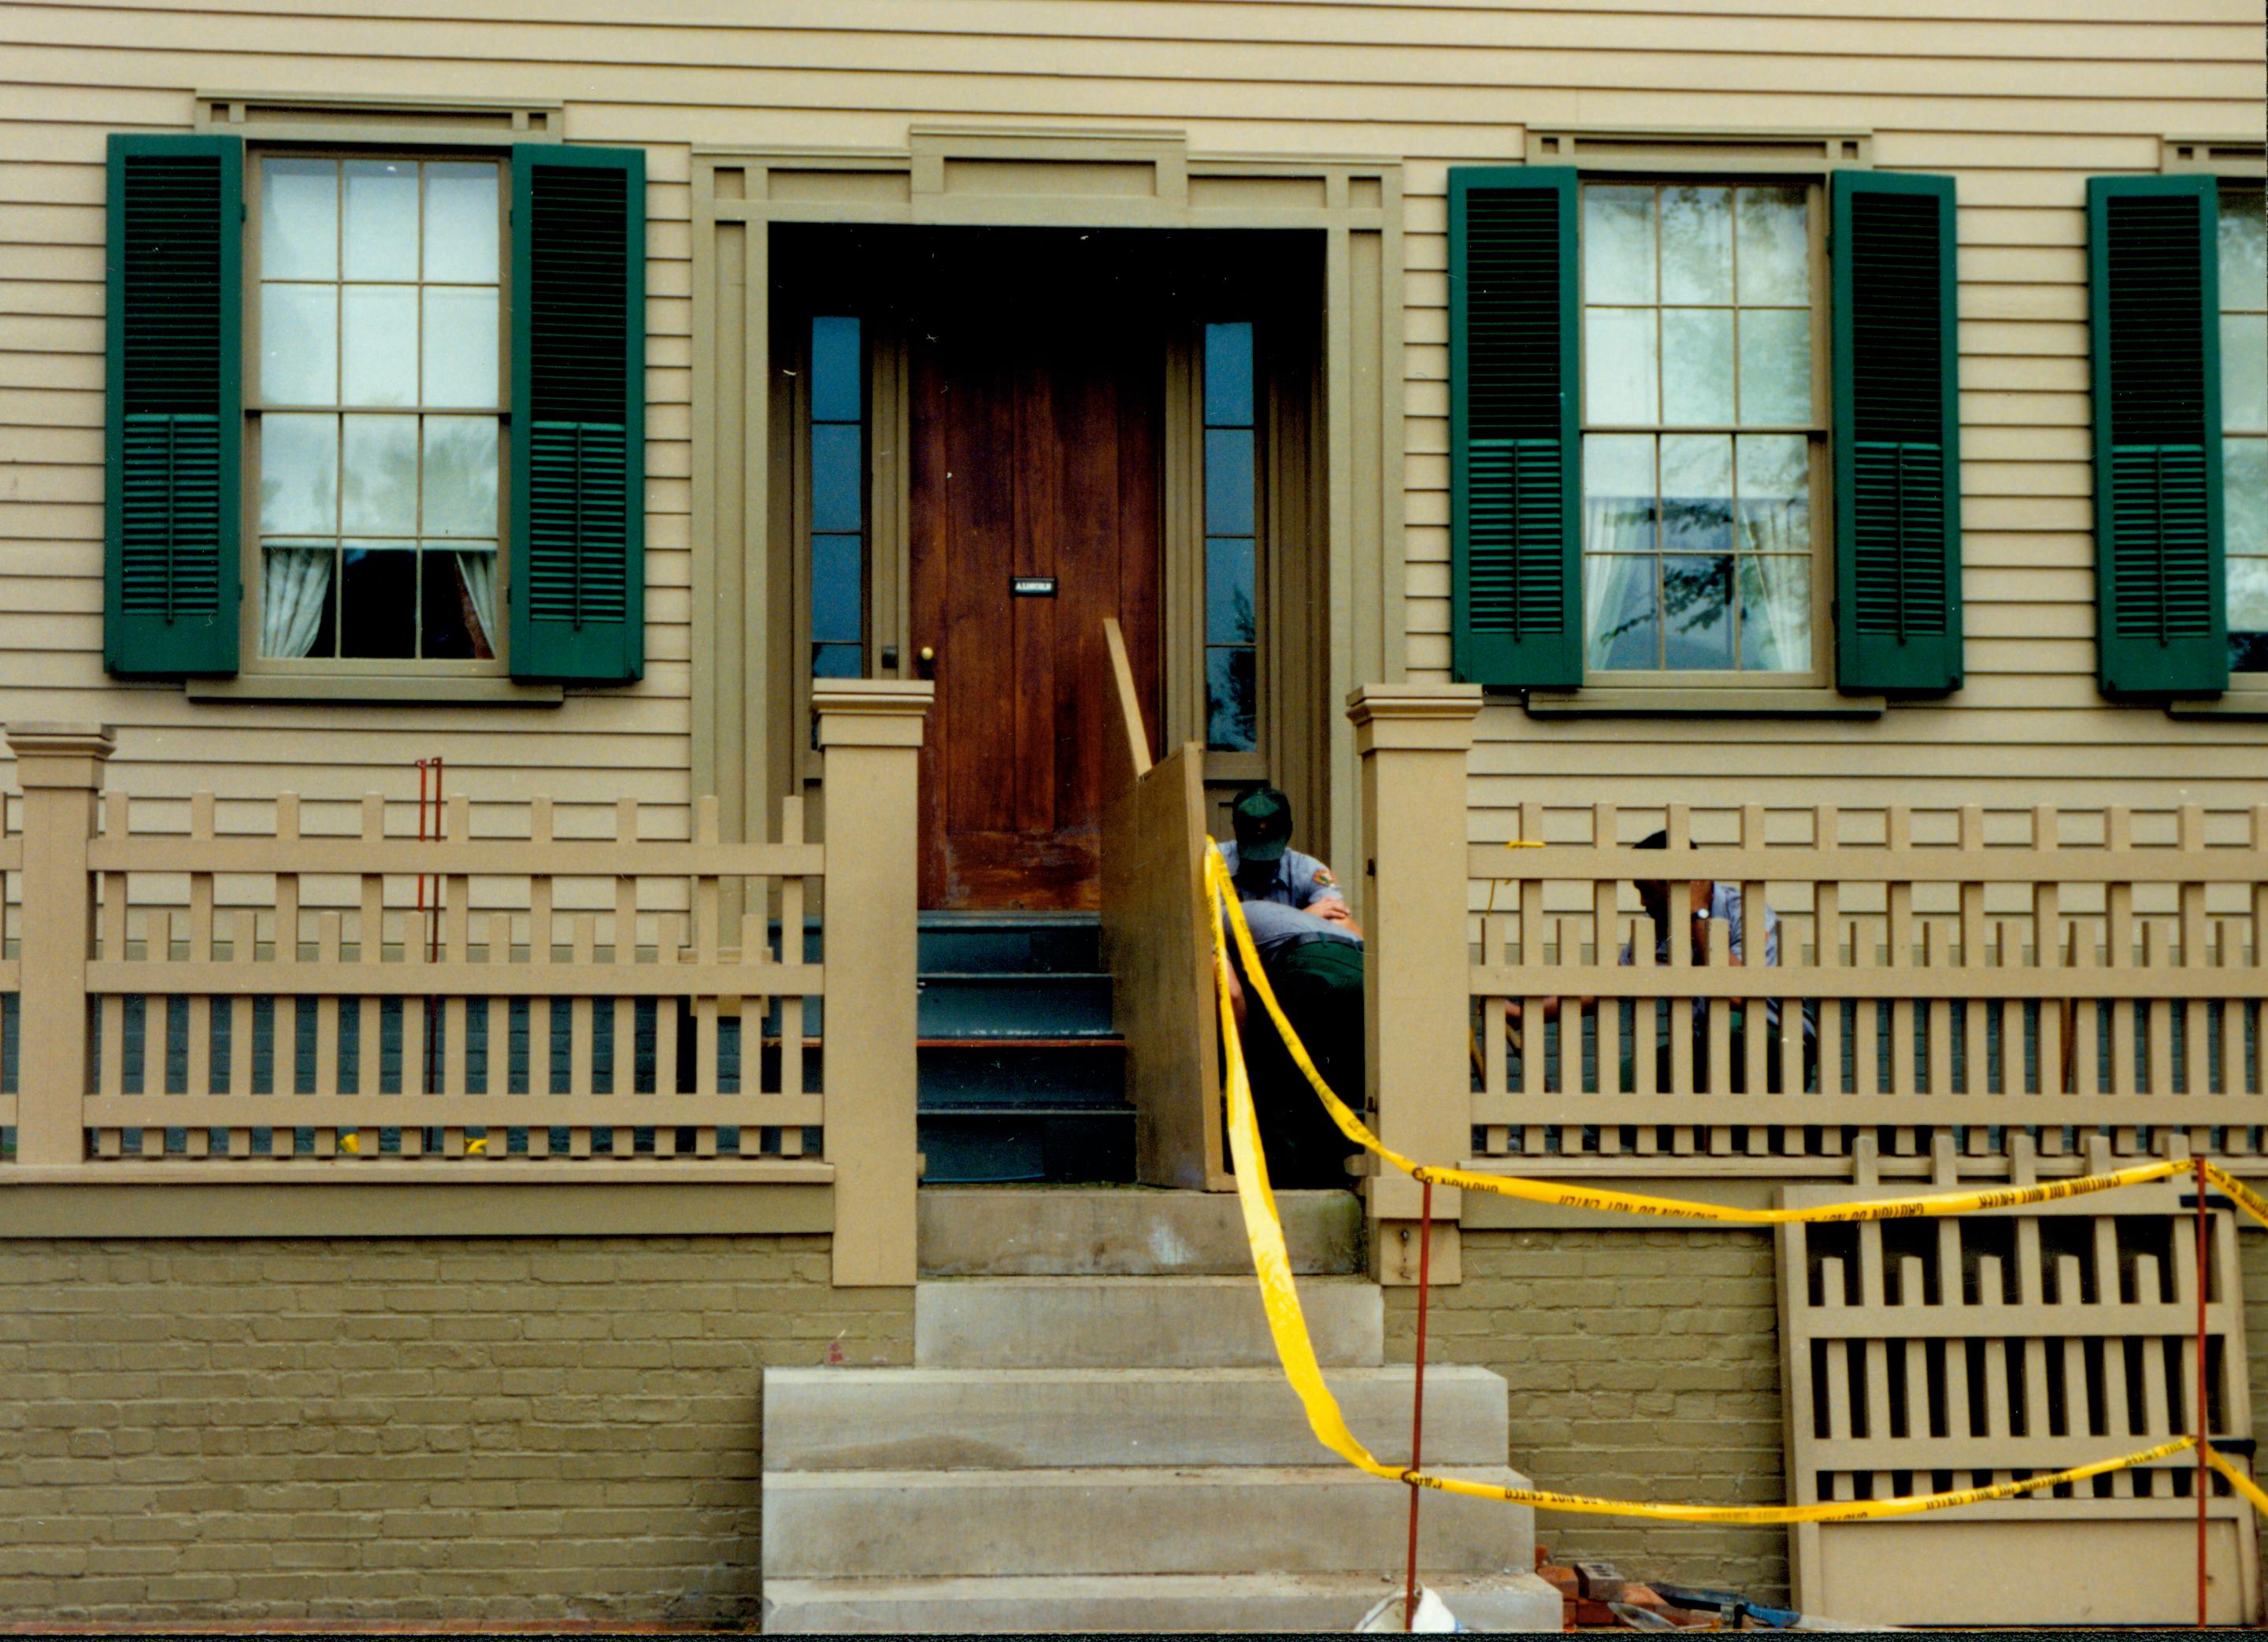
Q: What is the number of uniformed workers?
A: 3